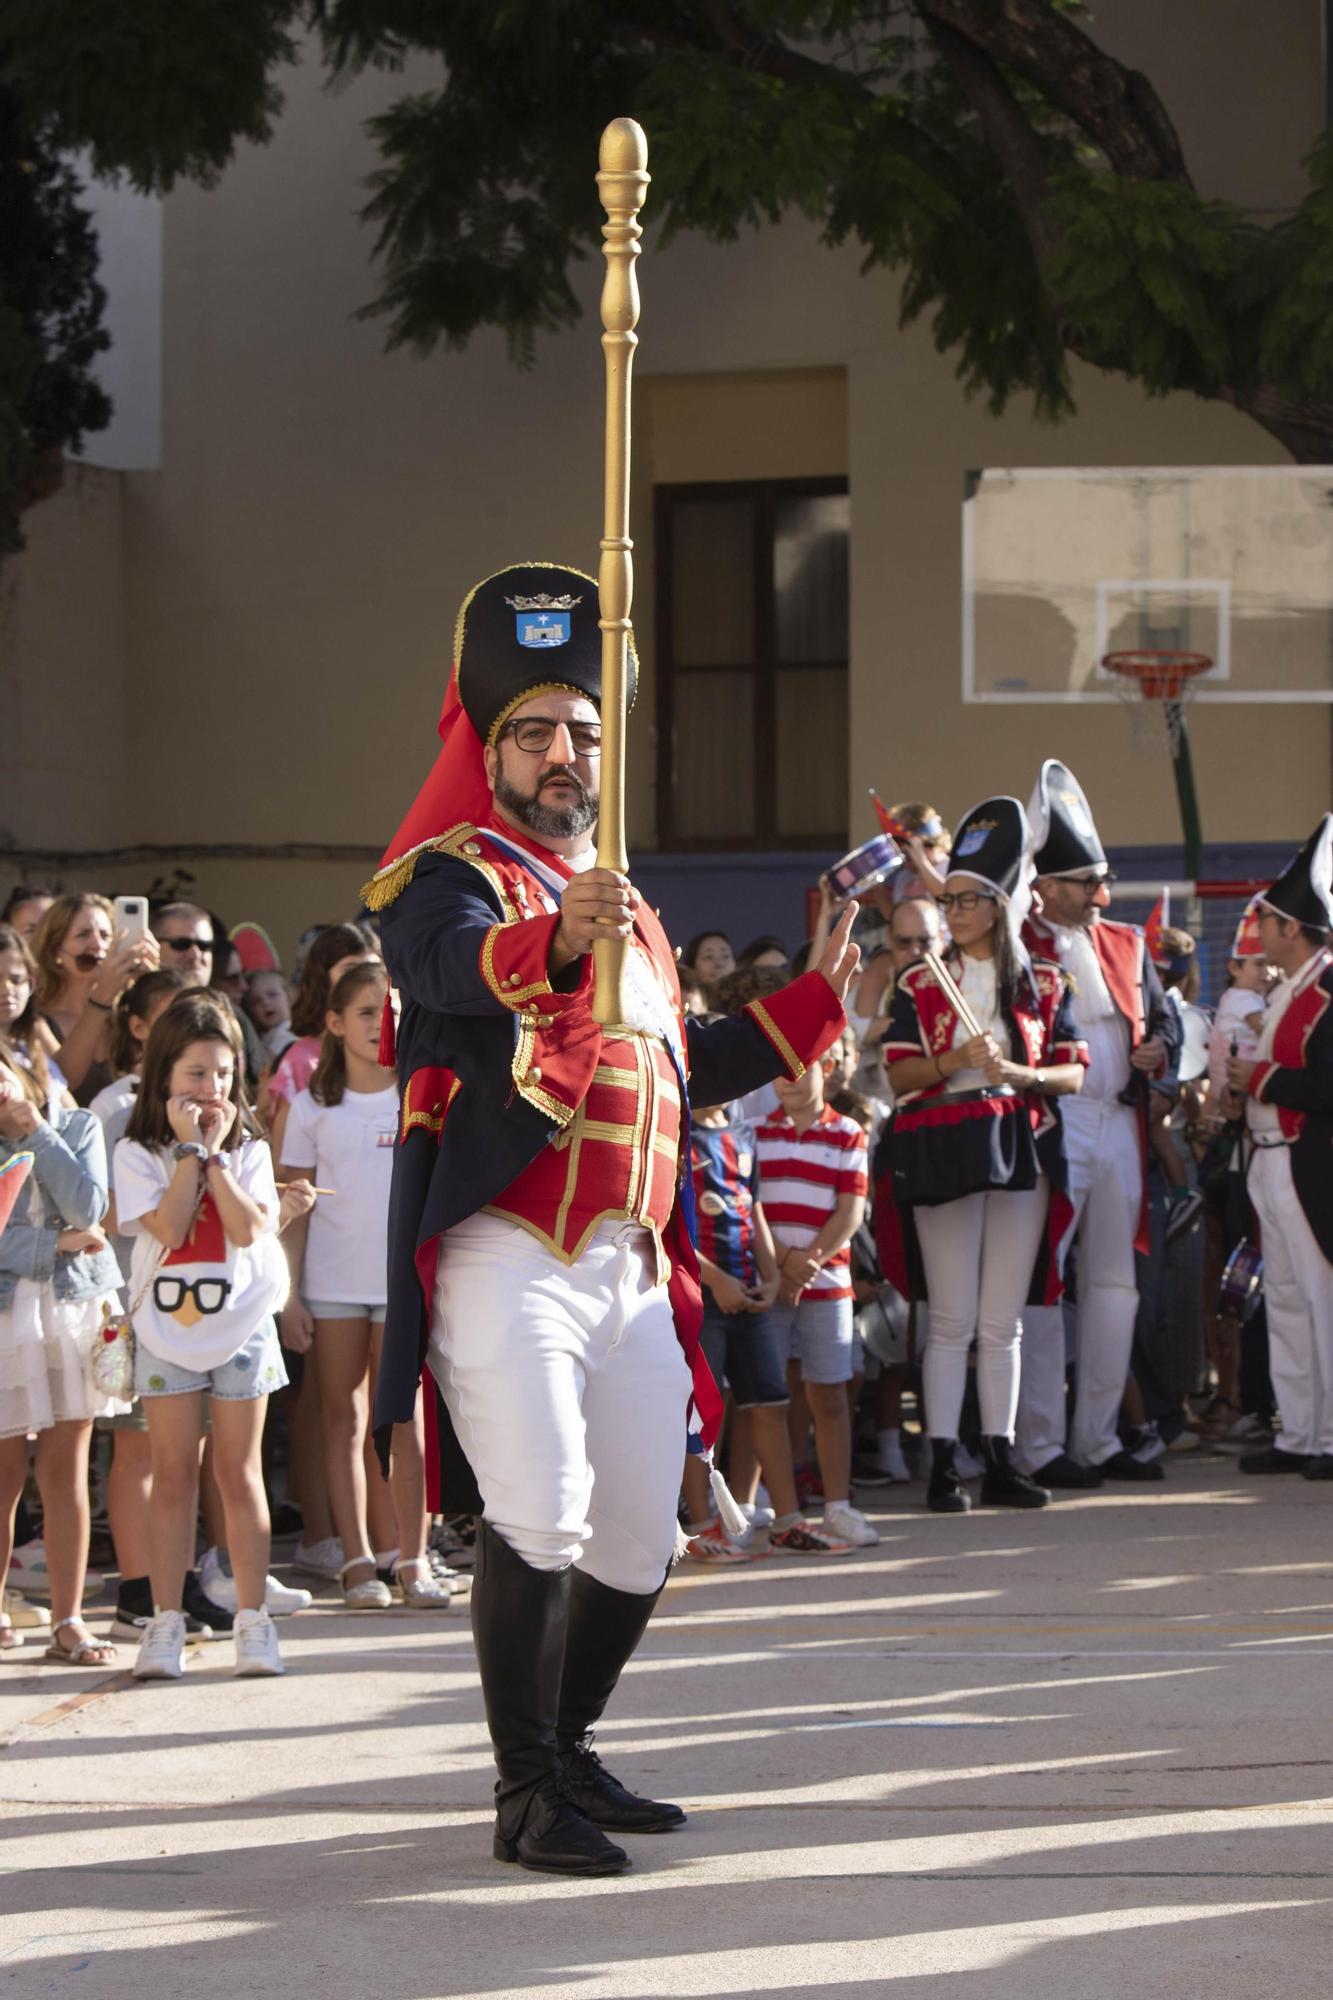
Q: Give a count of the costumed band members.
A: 4